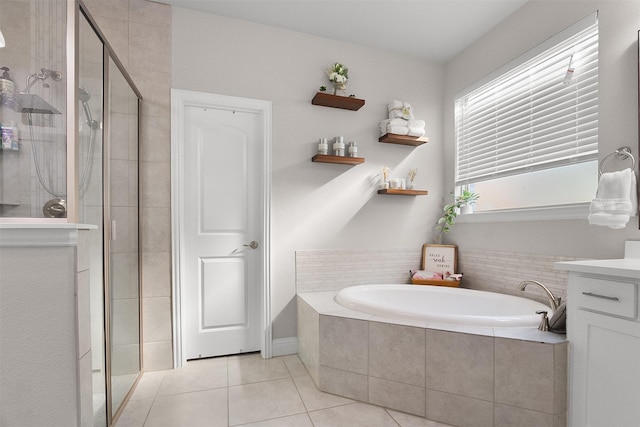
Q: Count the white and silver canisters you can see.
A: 3